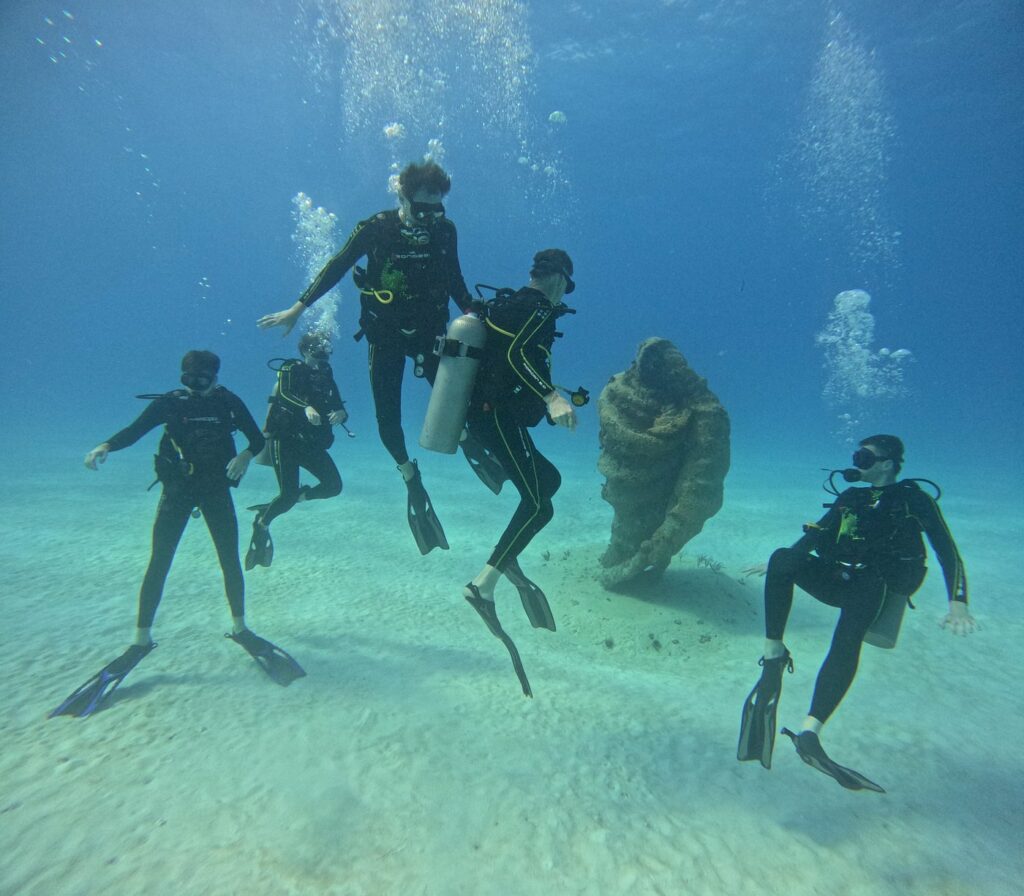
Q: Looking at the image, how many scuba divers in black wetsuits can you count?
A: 5